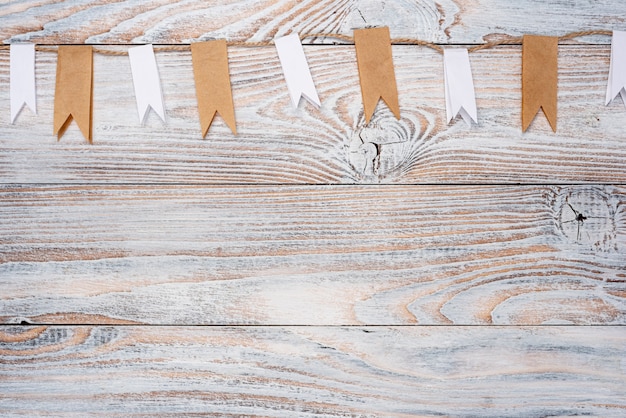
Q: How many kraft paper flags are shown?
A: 4